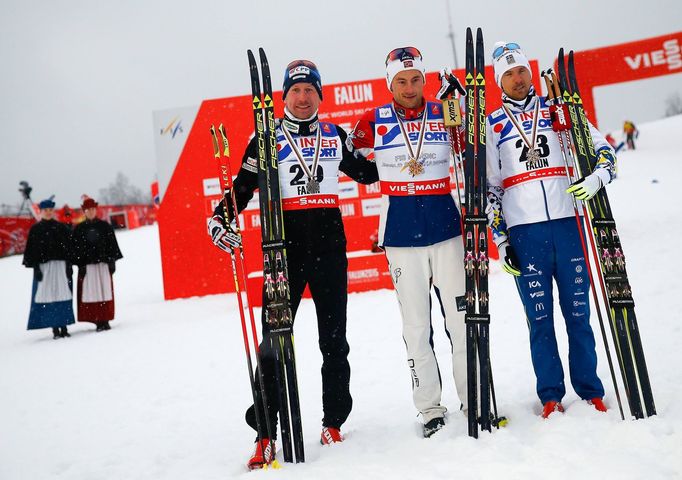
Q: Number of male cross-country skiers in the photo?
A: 3